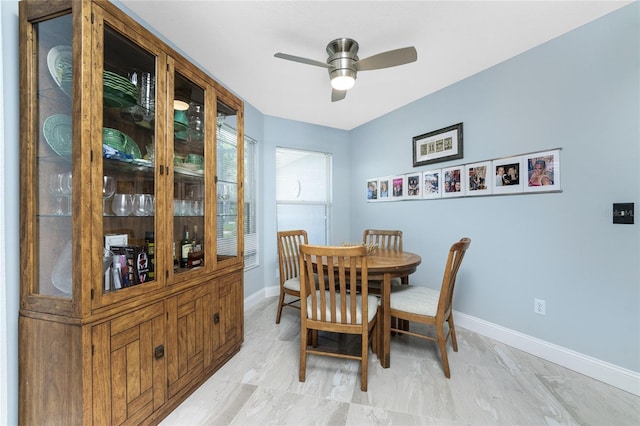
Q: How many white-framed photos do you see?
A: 9